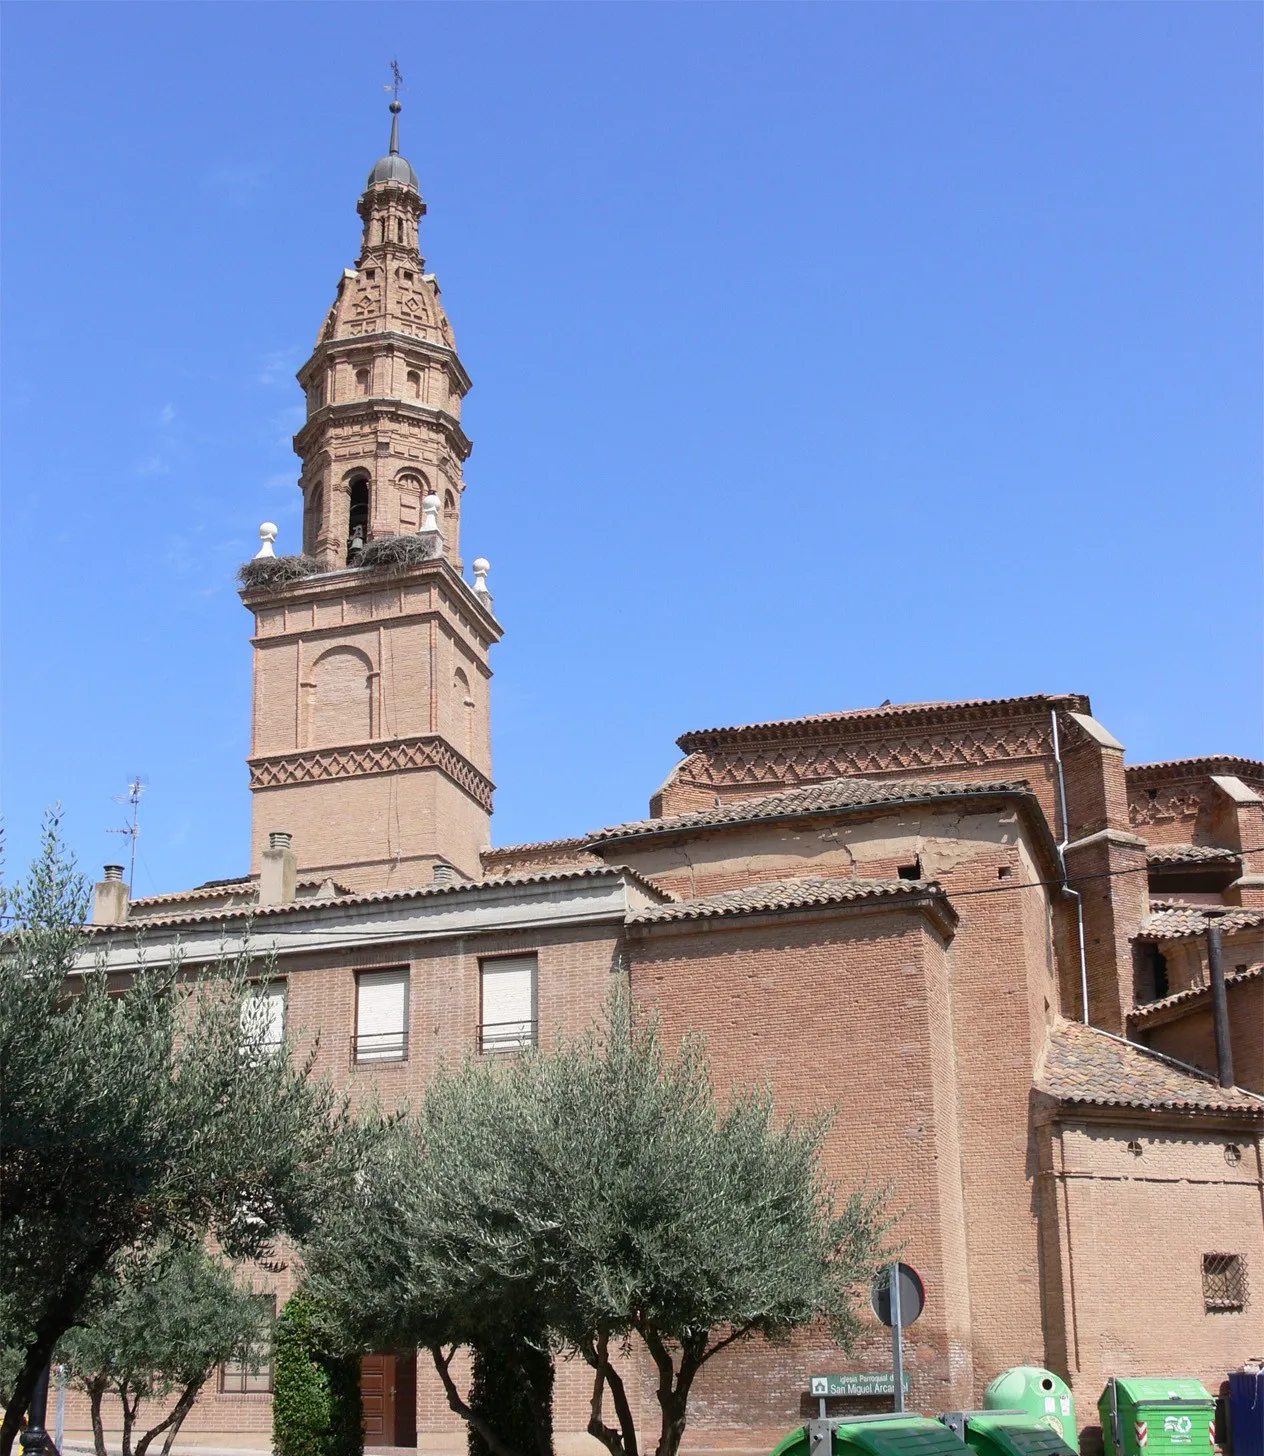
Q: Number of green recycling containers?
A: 4